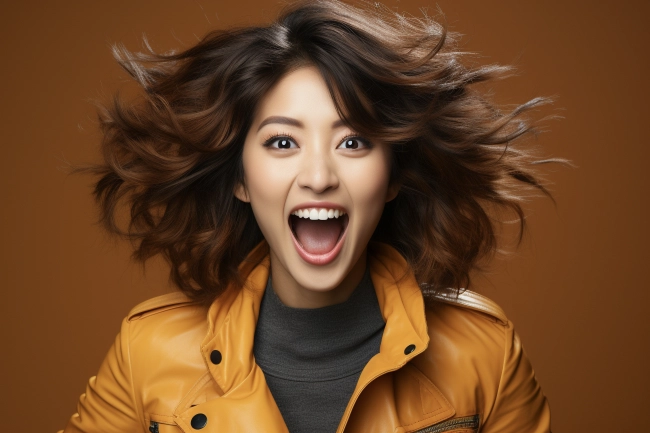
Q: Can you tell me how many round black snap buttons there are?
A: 3